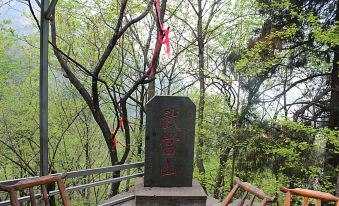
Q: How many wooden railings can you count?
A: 3